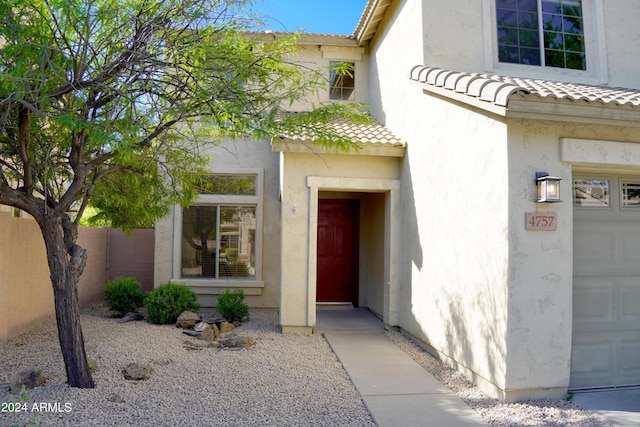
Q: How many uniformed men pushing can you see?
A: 0